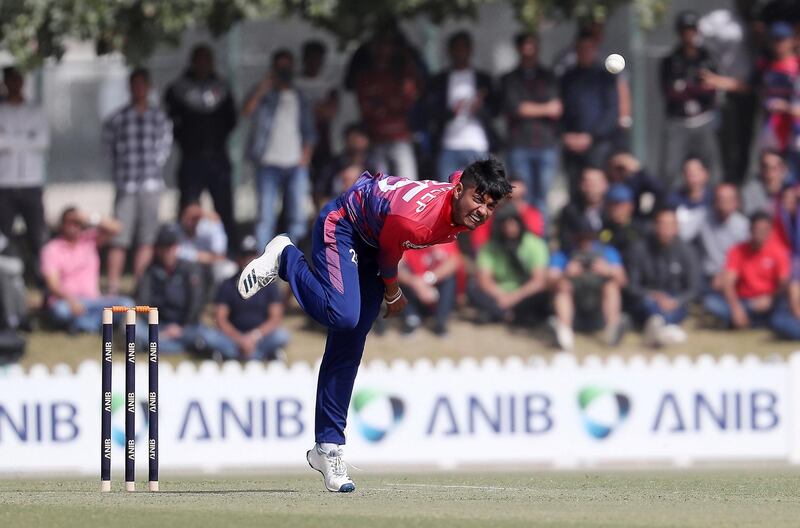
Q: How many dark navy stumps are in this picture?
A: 3